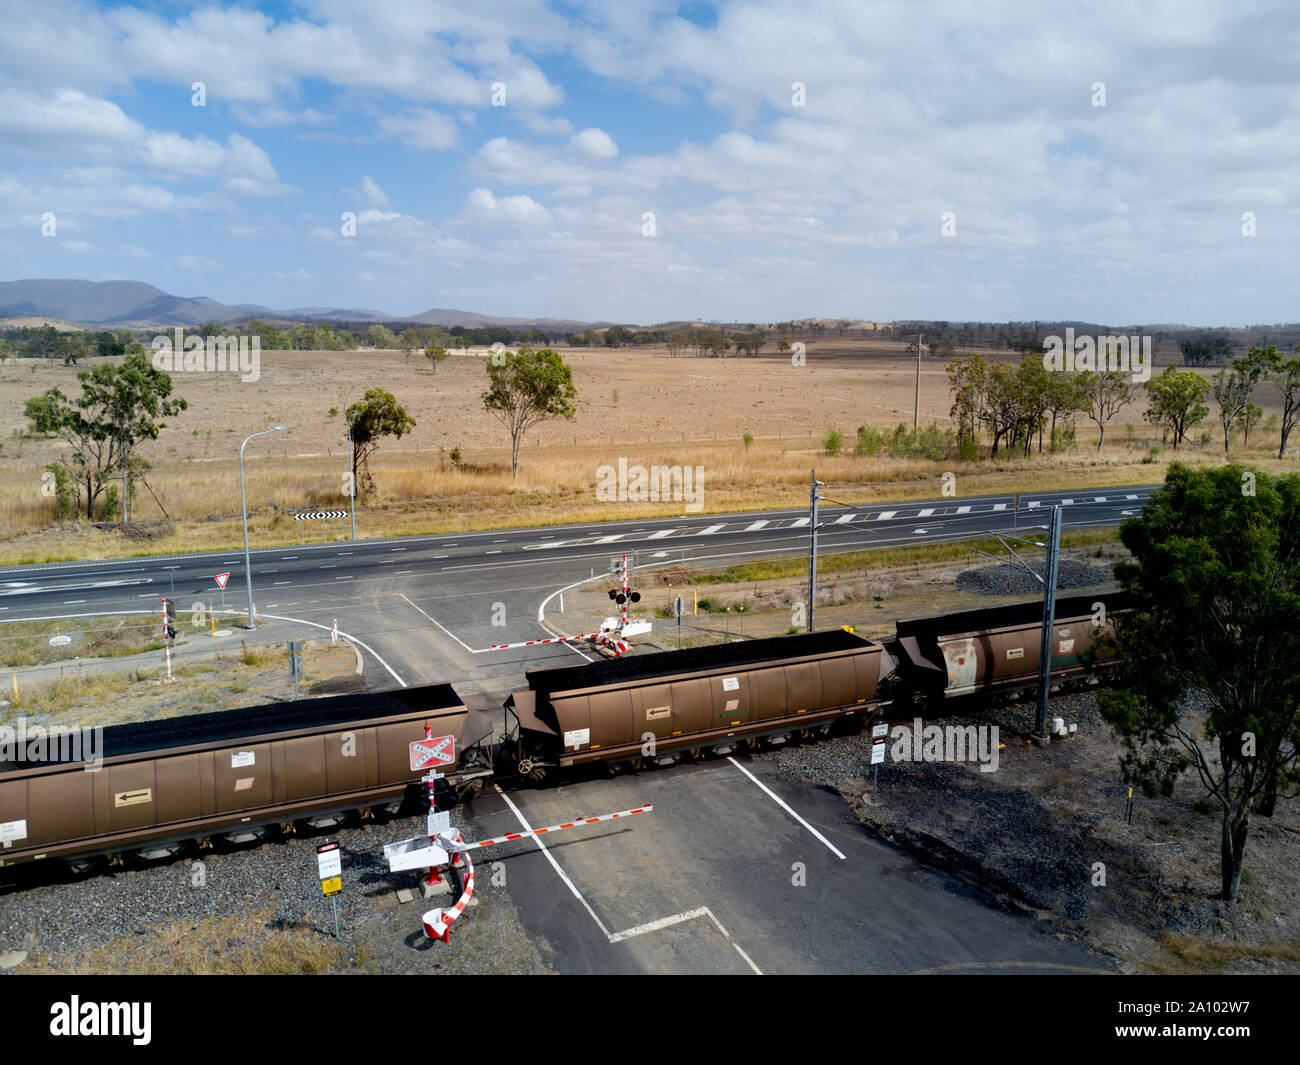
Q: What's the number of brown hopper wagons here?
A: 3